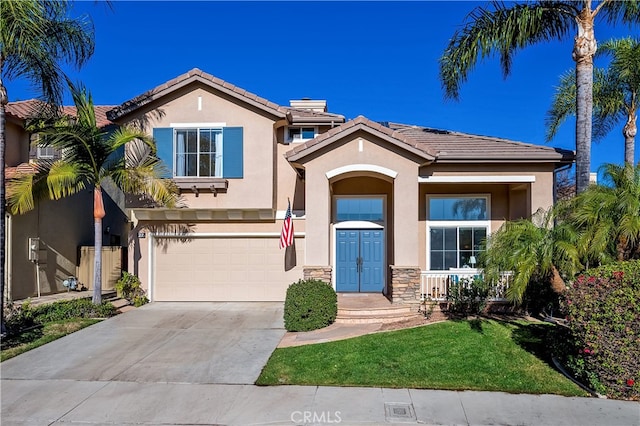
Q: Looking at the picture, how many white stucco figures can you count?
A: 2